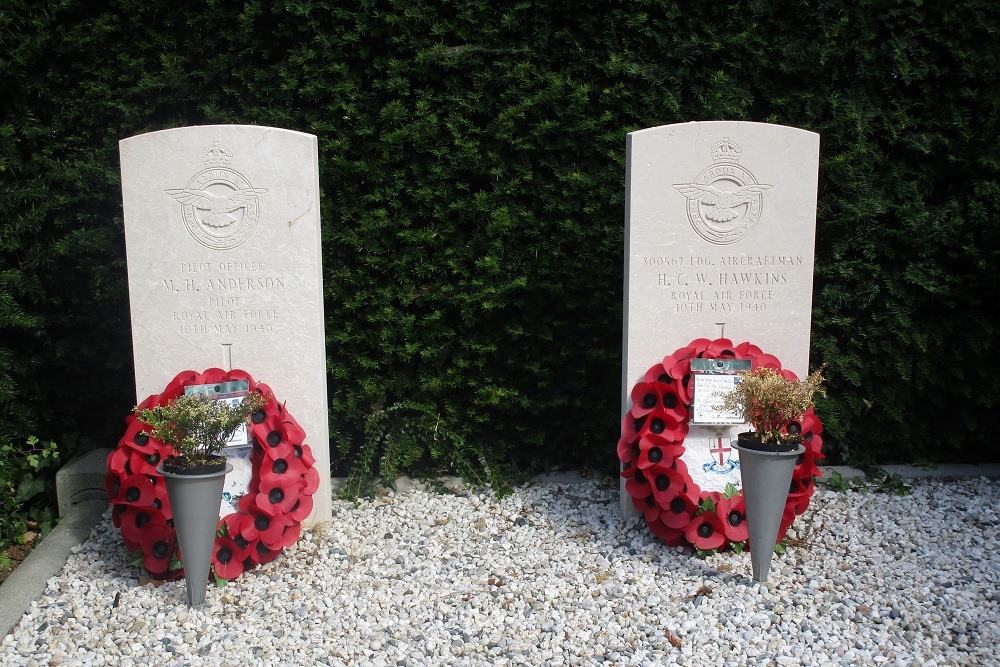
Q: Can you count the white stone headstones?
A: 2